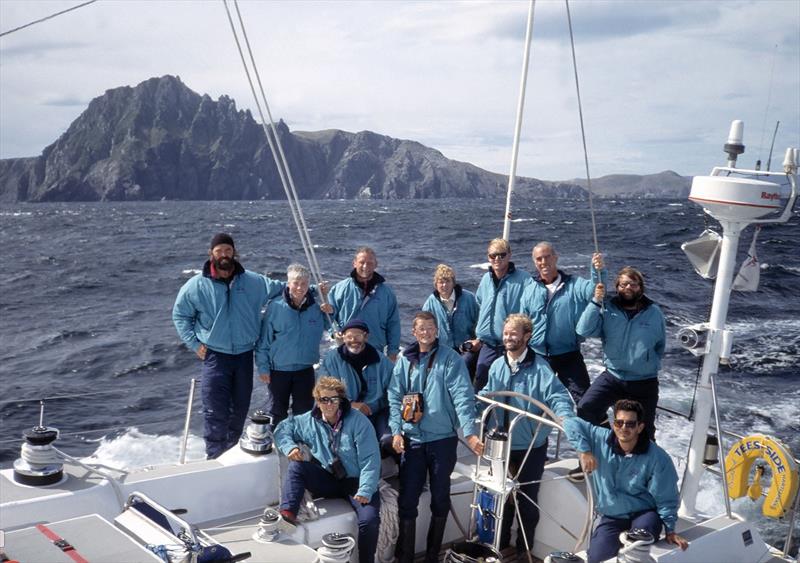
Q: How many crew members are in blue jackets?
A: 12